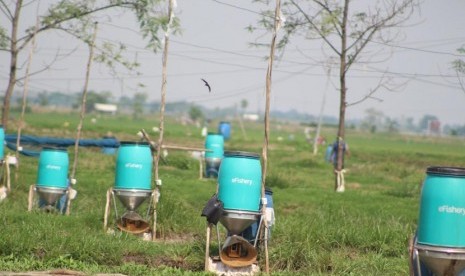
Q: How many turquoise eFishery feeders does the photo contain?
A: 6